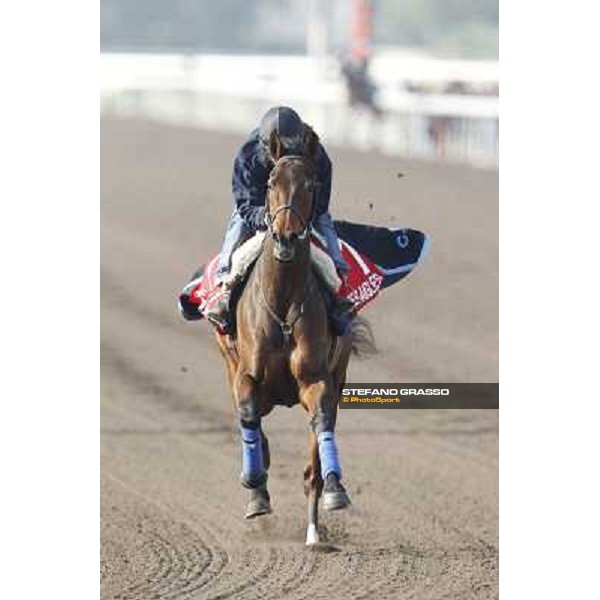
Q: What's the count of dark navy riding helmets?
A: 1